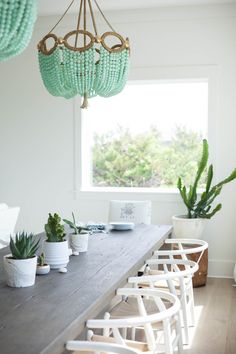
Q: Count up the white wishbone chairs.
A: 4